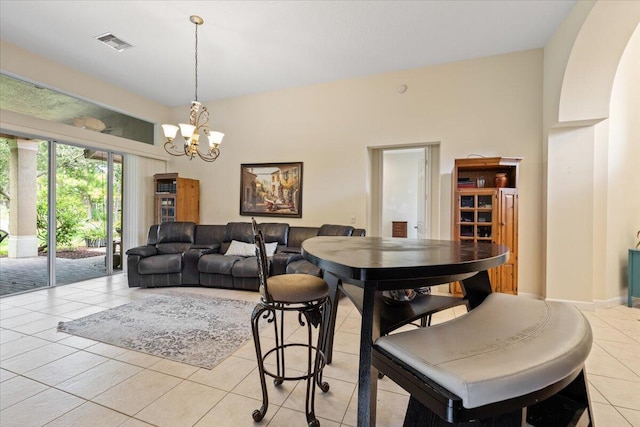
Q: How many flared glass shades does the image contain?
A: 5